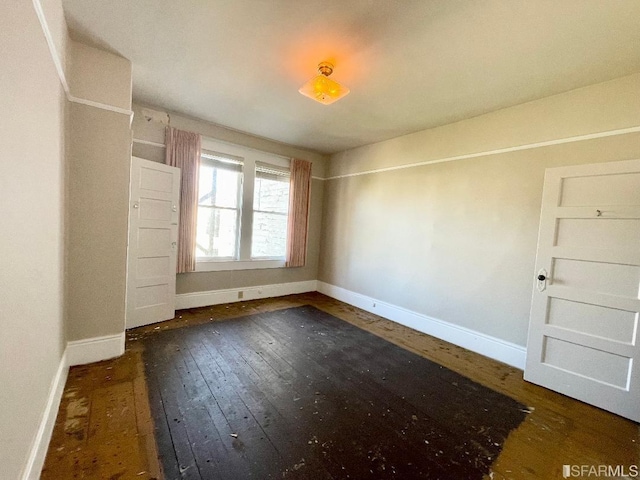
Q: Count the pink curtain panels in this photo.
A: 2